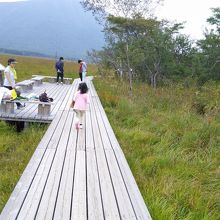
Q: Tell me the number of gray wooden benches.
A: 4